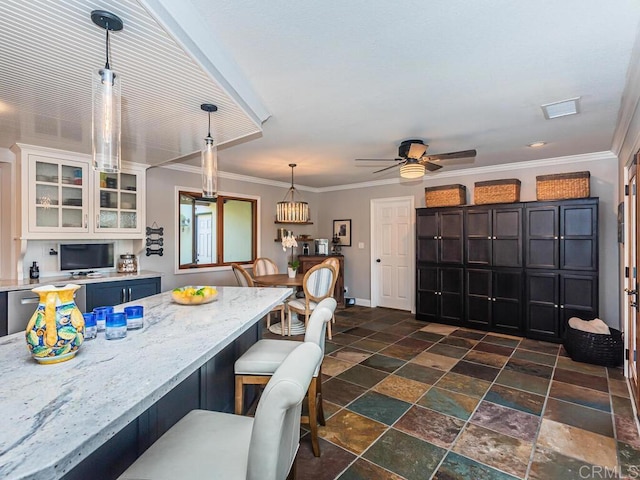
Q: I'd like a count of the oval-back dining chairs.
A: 4